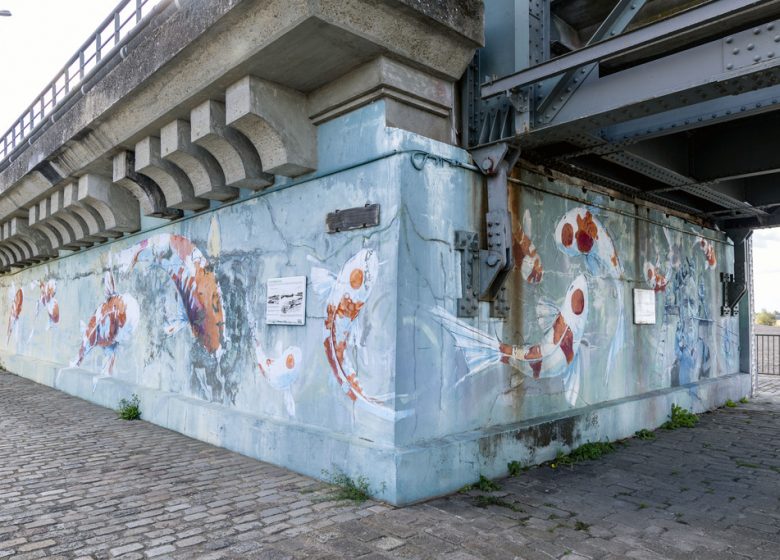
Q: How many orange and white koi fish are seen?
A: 11